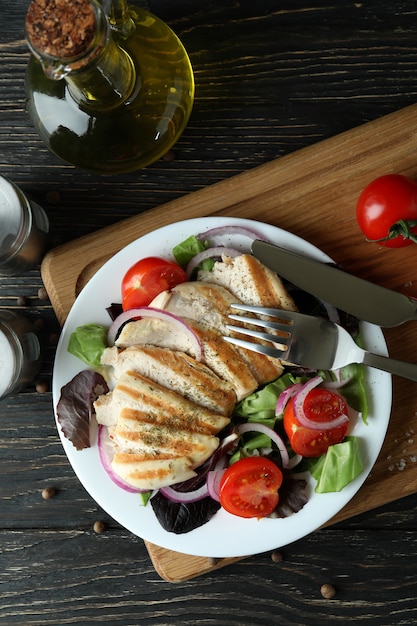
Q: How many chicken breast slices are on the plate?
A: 7